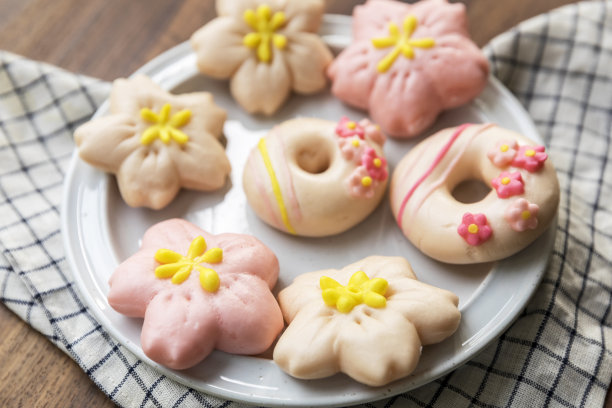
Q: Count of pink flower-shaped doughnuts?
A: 2